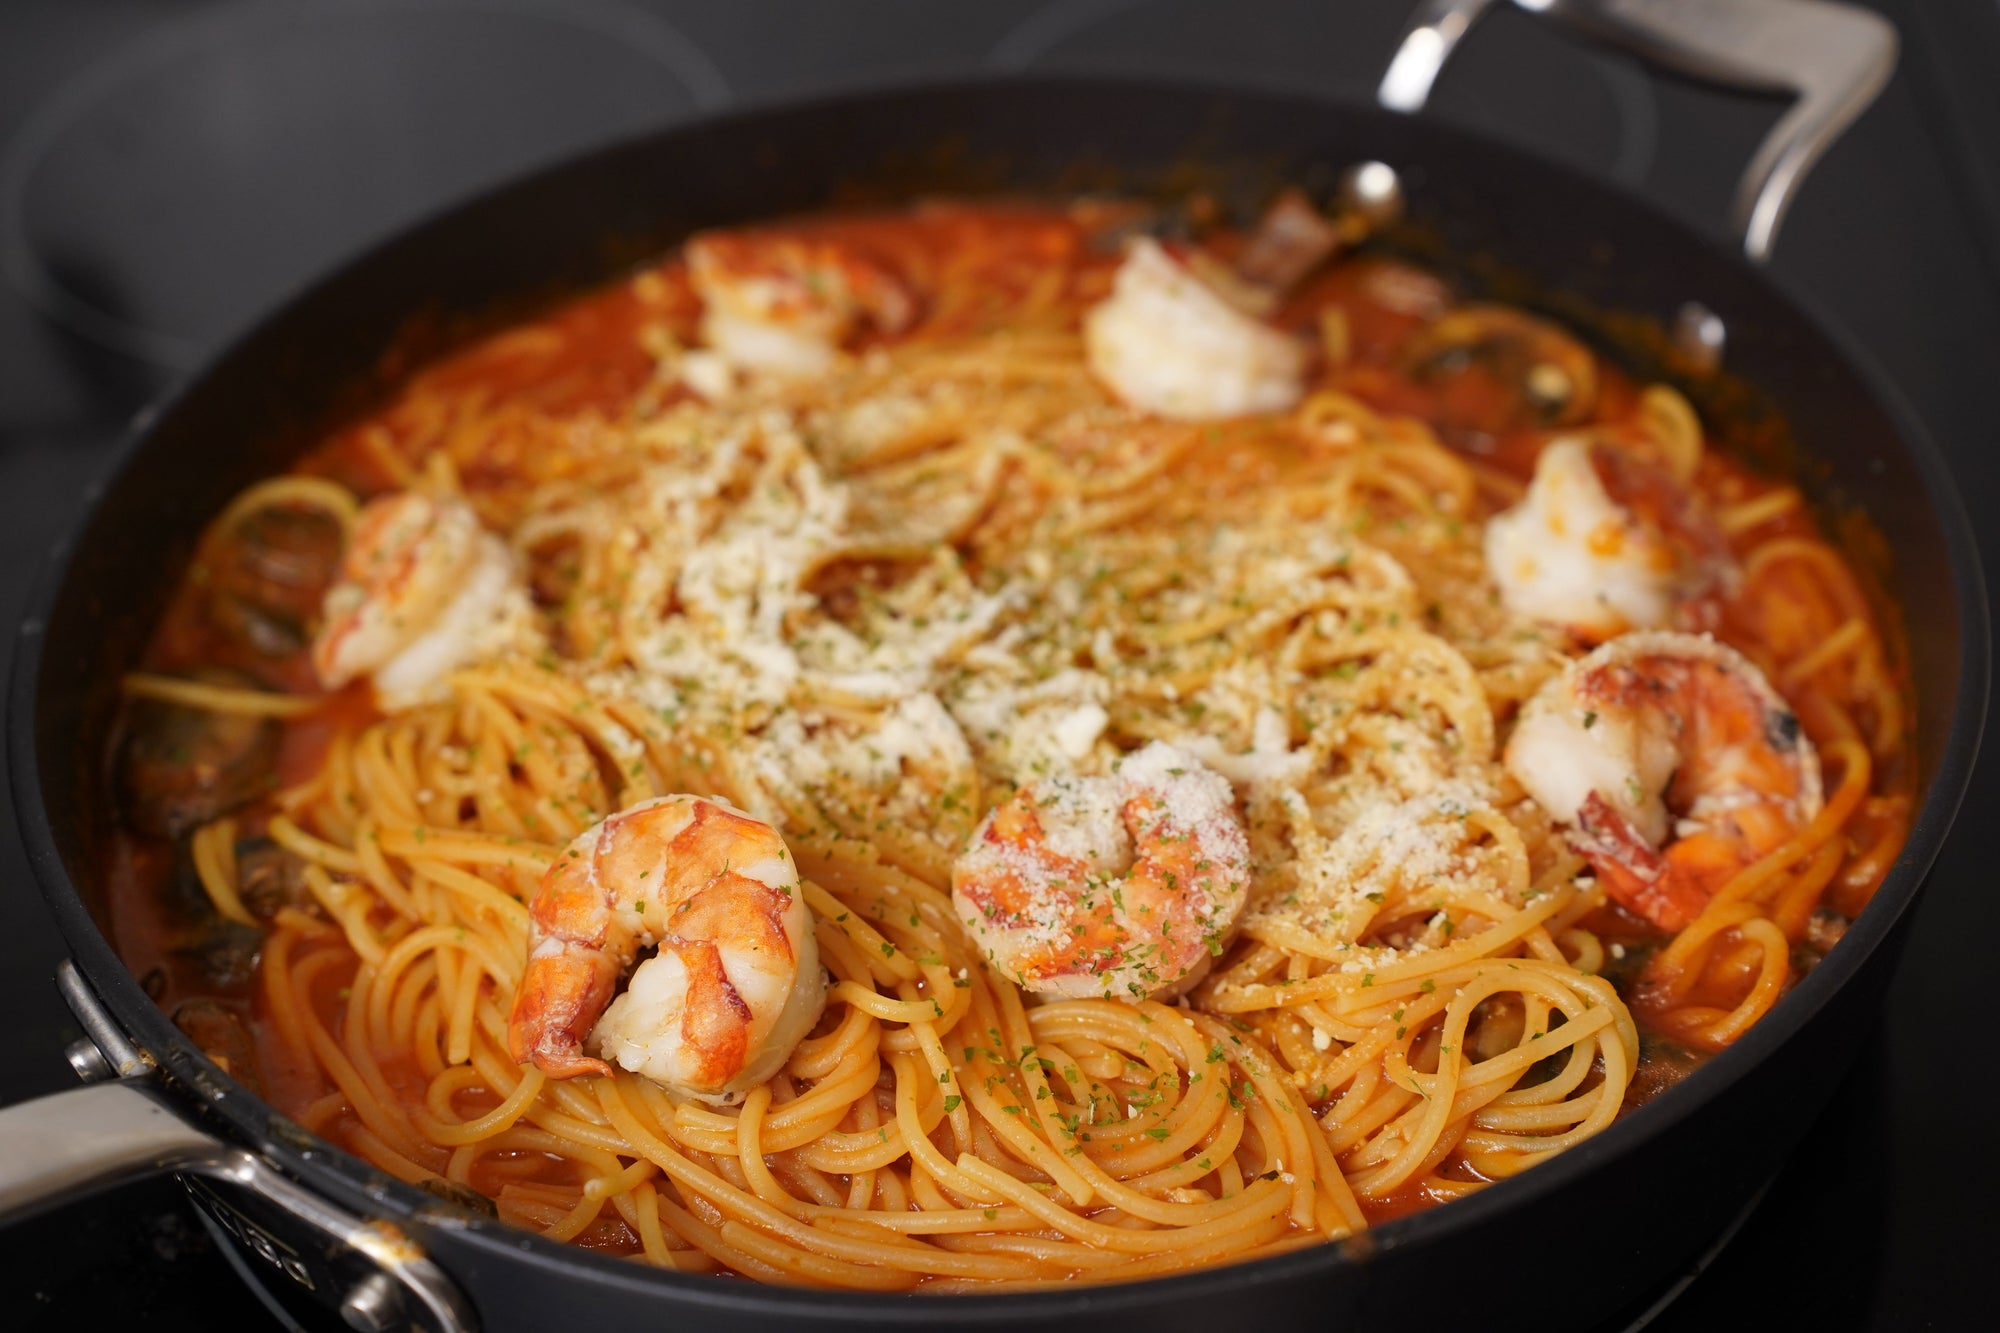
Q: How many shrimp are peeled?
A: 7